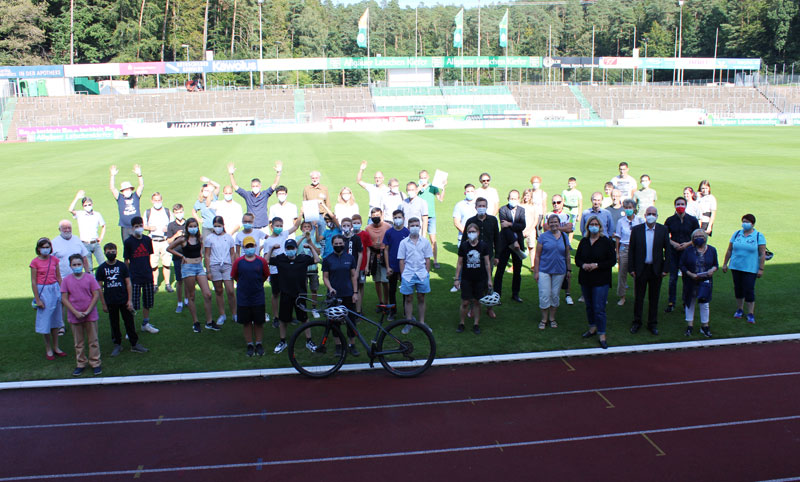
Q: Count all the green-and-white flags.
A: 3